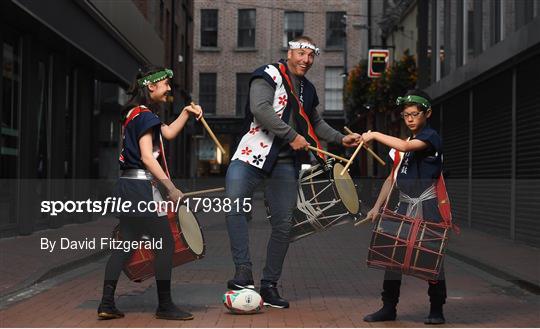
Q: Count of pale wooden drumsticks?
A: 6